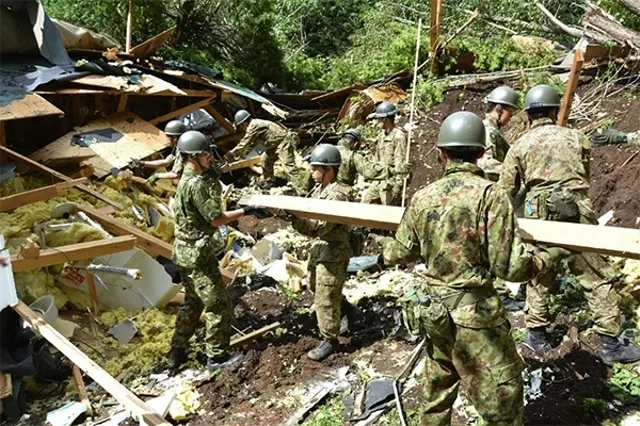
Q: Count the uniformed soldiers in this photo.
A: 9